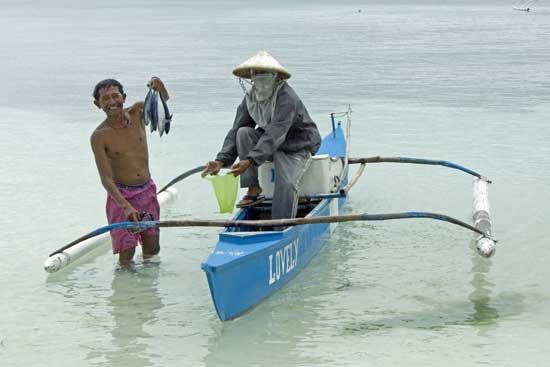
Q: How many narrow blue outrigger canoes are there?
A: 1